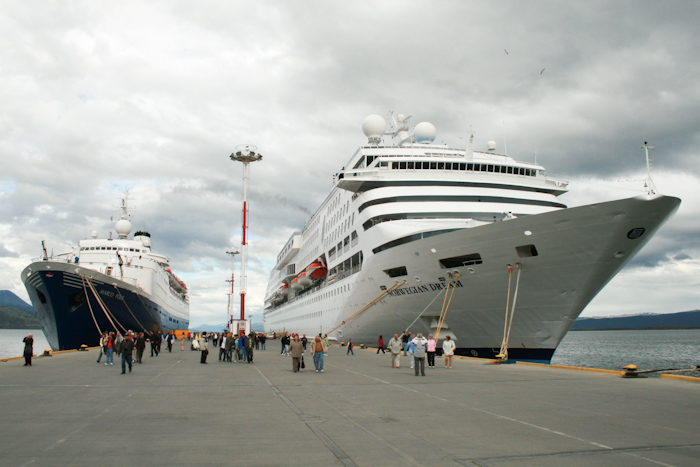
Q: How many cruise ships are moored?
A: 2